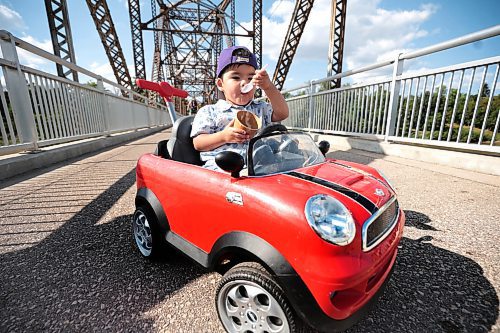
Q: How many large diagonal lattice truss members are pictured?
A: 2